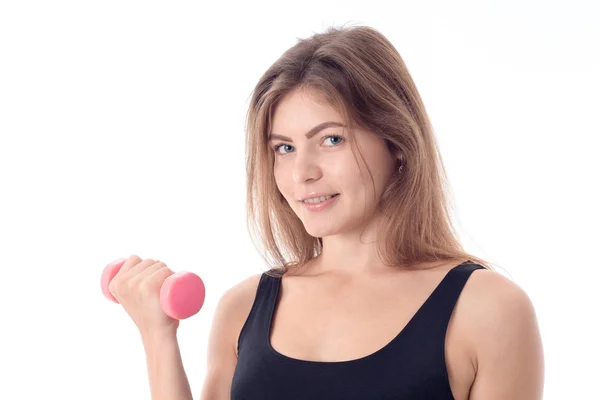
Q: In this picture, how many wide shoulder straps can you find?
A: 2